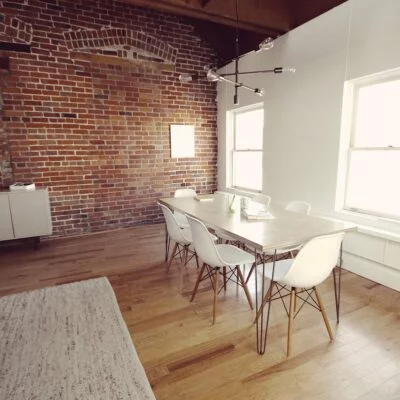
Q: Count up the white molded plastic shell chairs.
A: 6